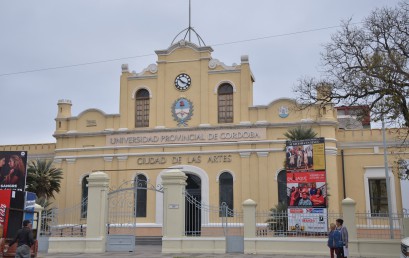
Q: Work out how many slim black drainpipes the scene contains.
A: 1